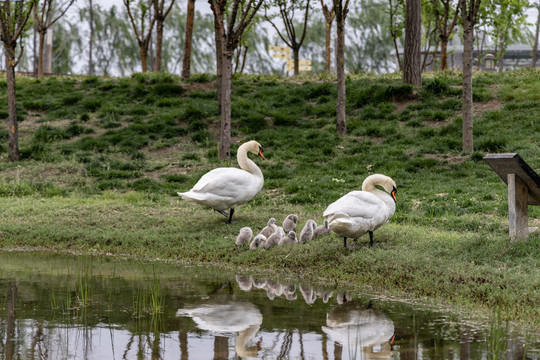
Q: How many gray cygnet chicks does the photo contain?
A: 8